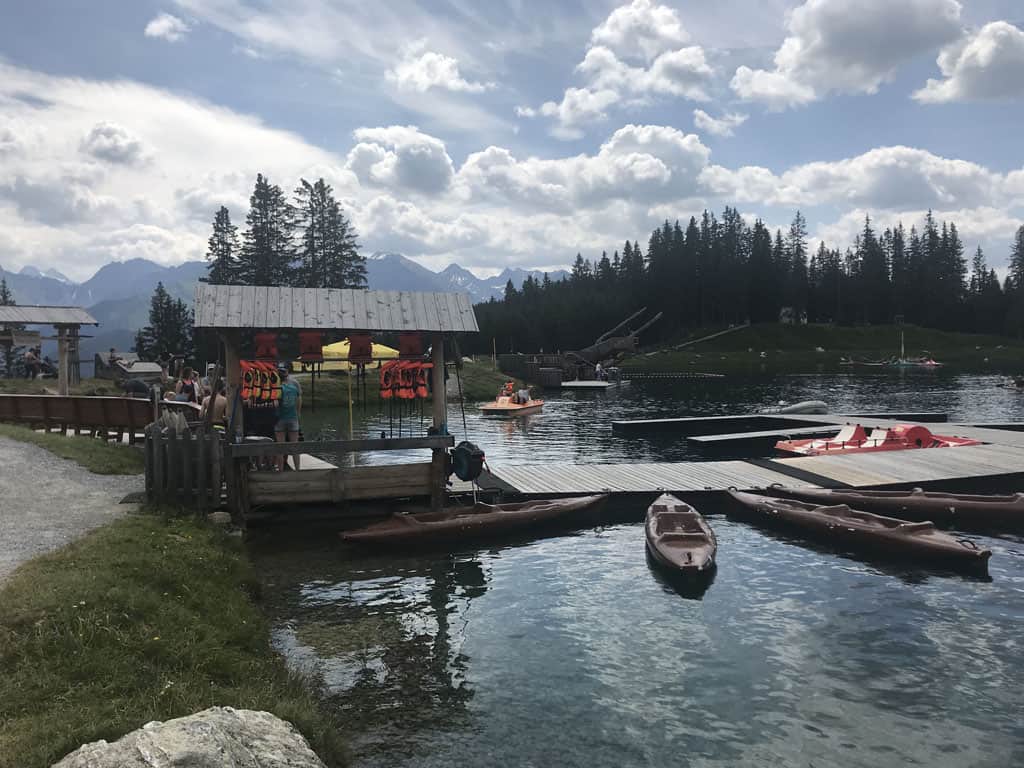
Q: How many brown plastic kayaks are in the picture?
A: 4